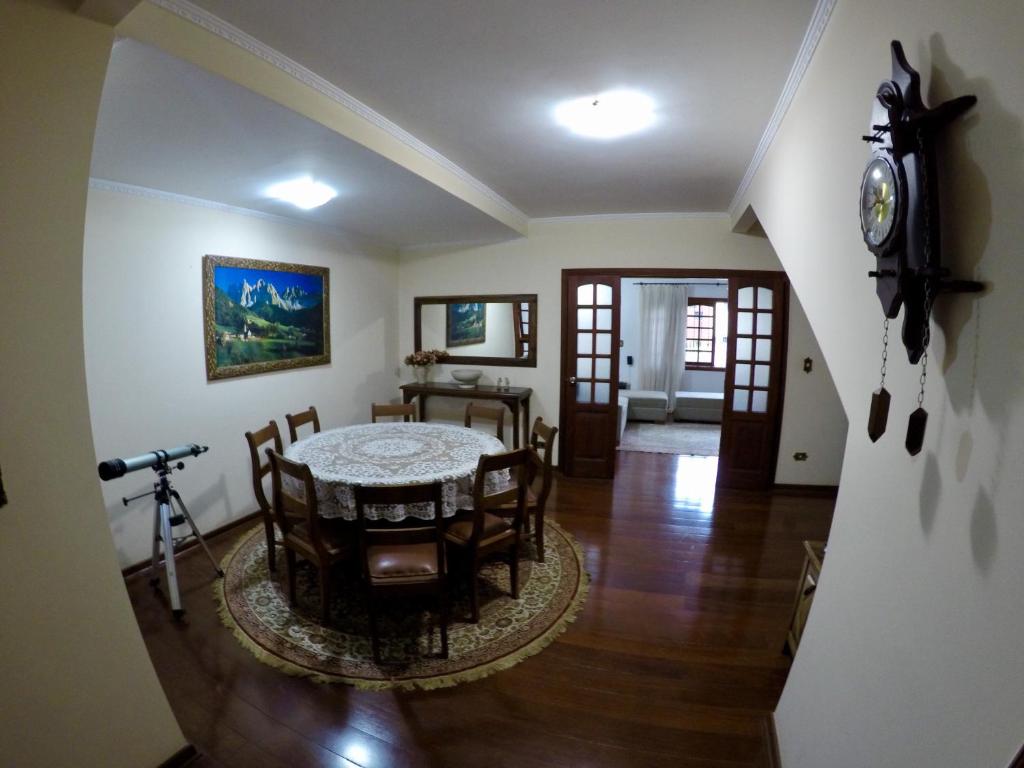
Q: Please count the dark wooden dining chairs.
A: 8